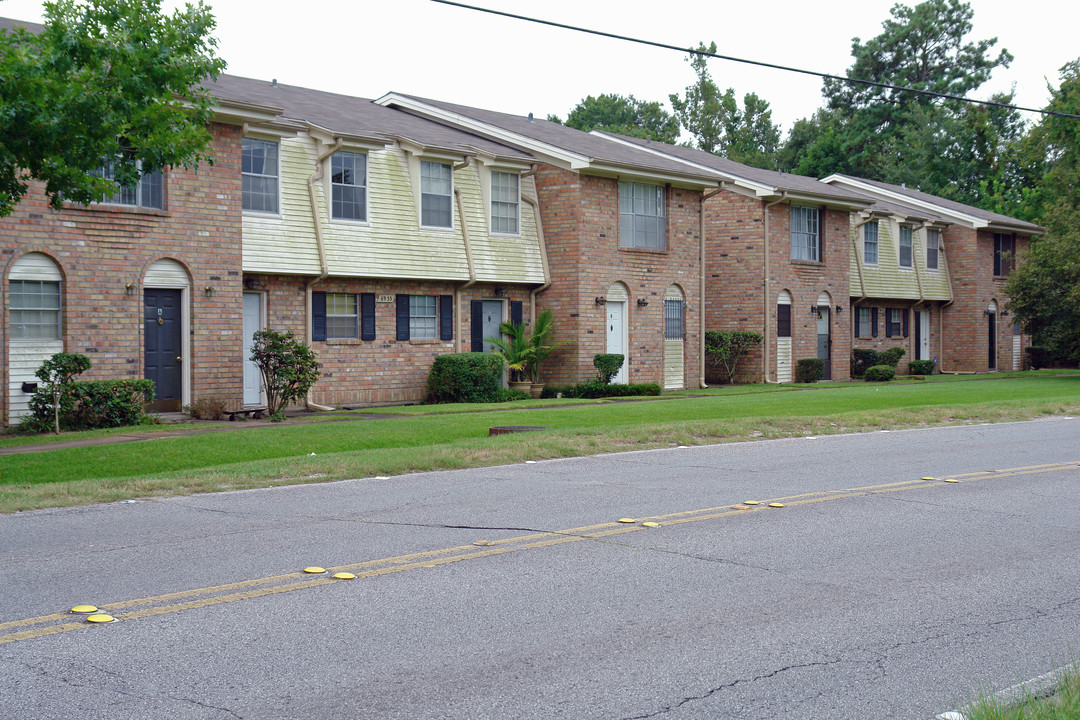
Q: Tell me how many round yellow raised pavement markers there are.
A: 10